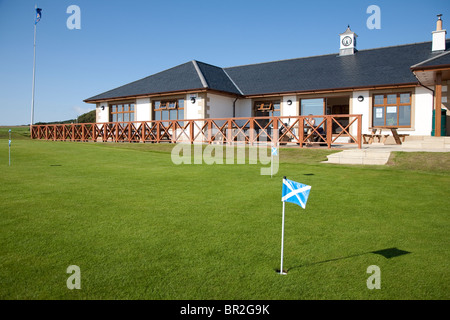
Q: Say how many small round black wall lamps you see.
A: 4